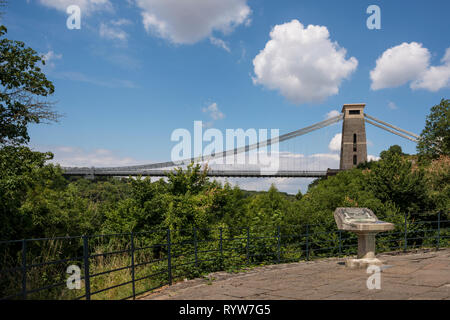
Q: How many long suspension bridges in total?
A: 1